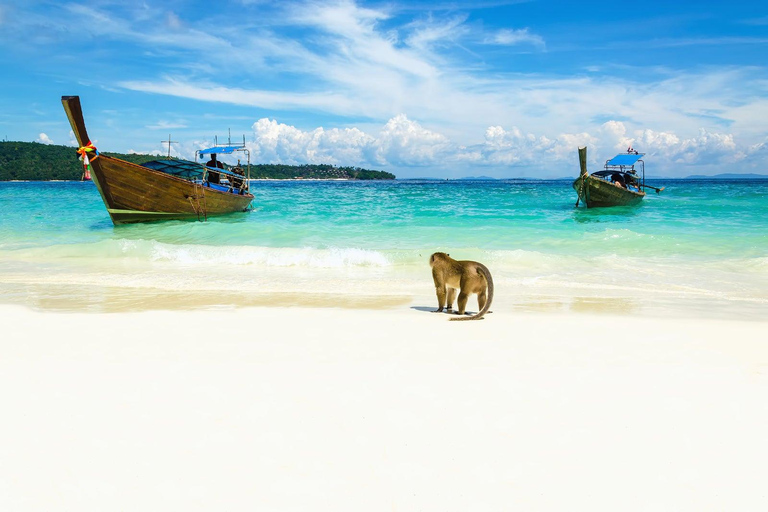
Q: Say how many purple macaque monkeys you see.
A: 0